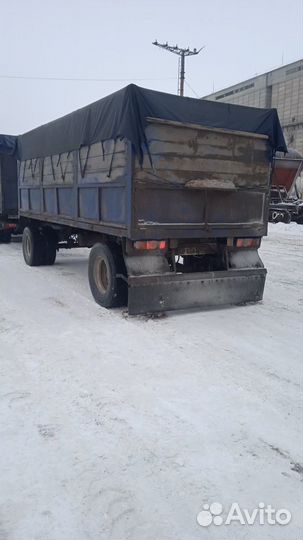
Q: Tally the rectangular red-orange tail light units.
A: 2